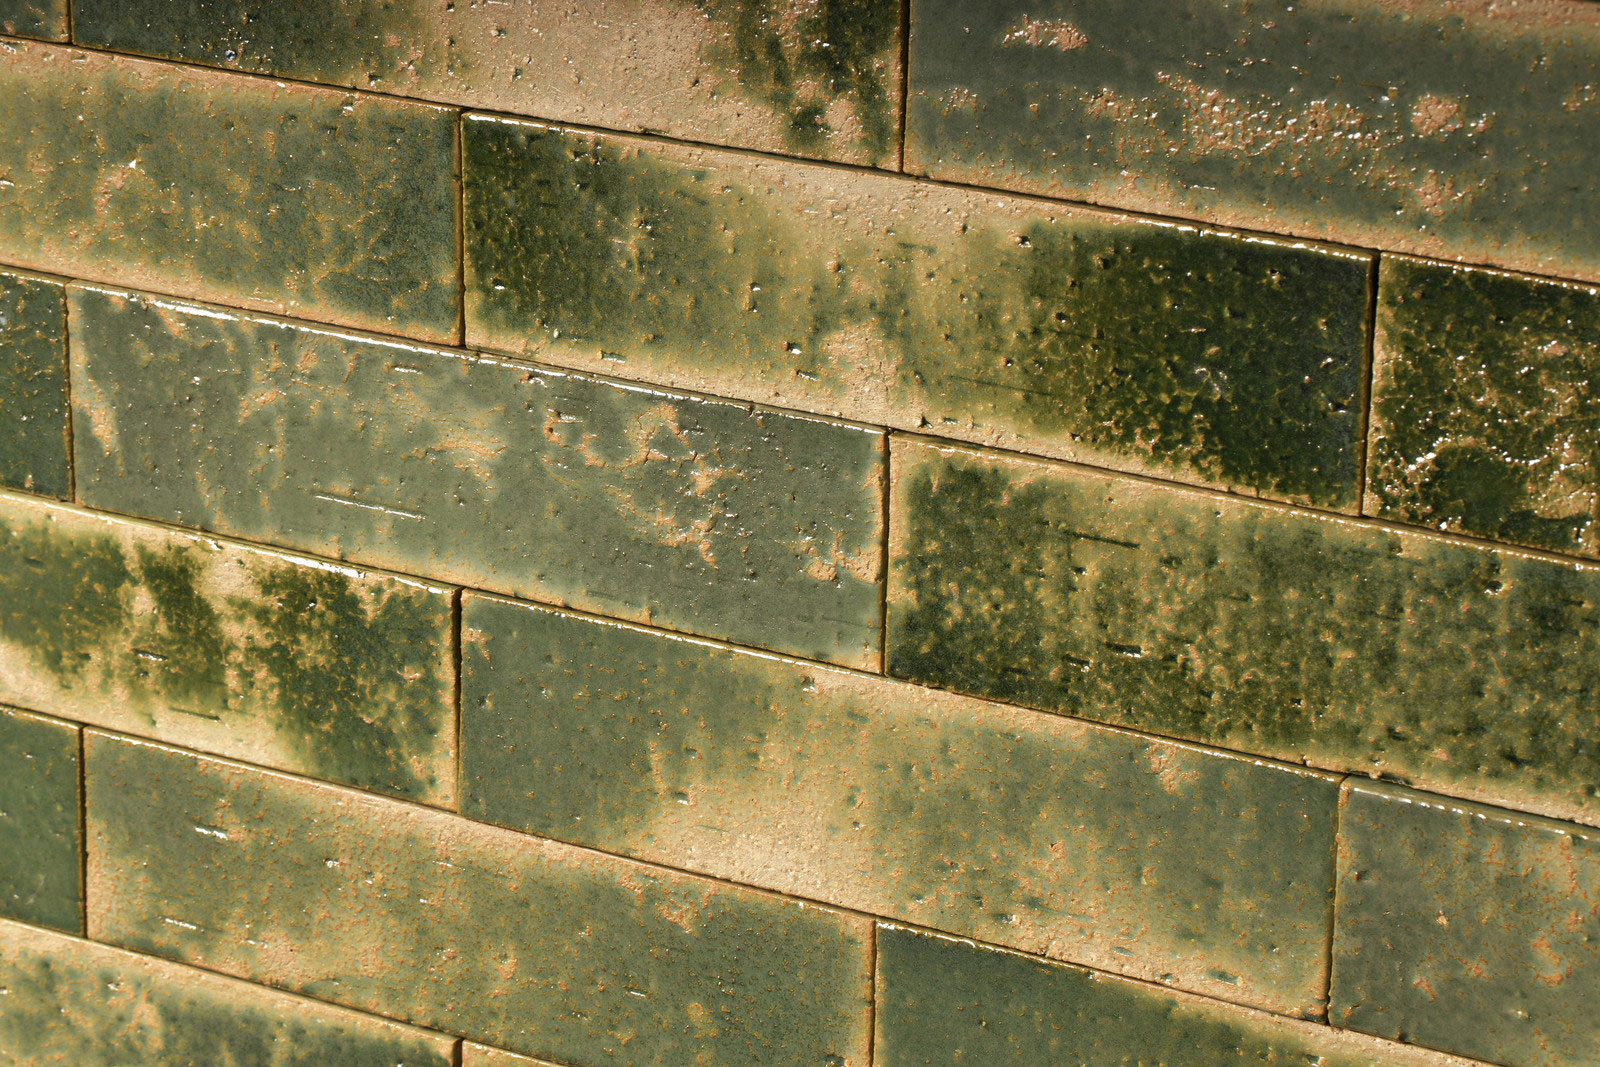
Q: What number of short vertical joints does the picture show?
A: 11